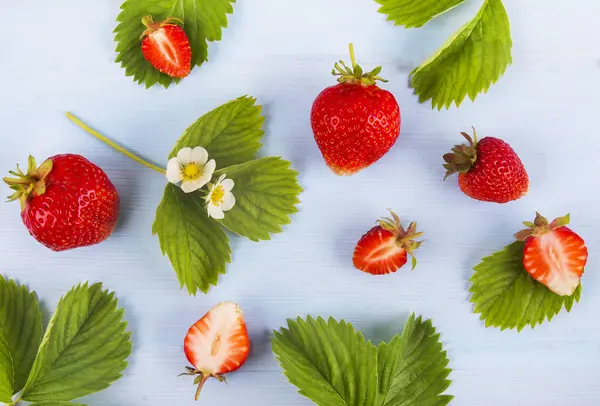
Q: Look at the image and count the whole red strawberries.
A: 3